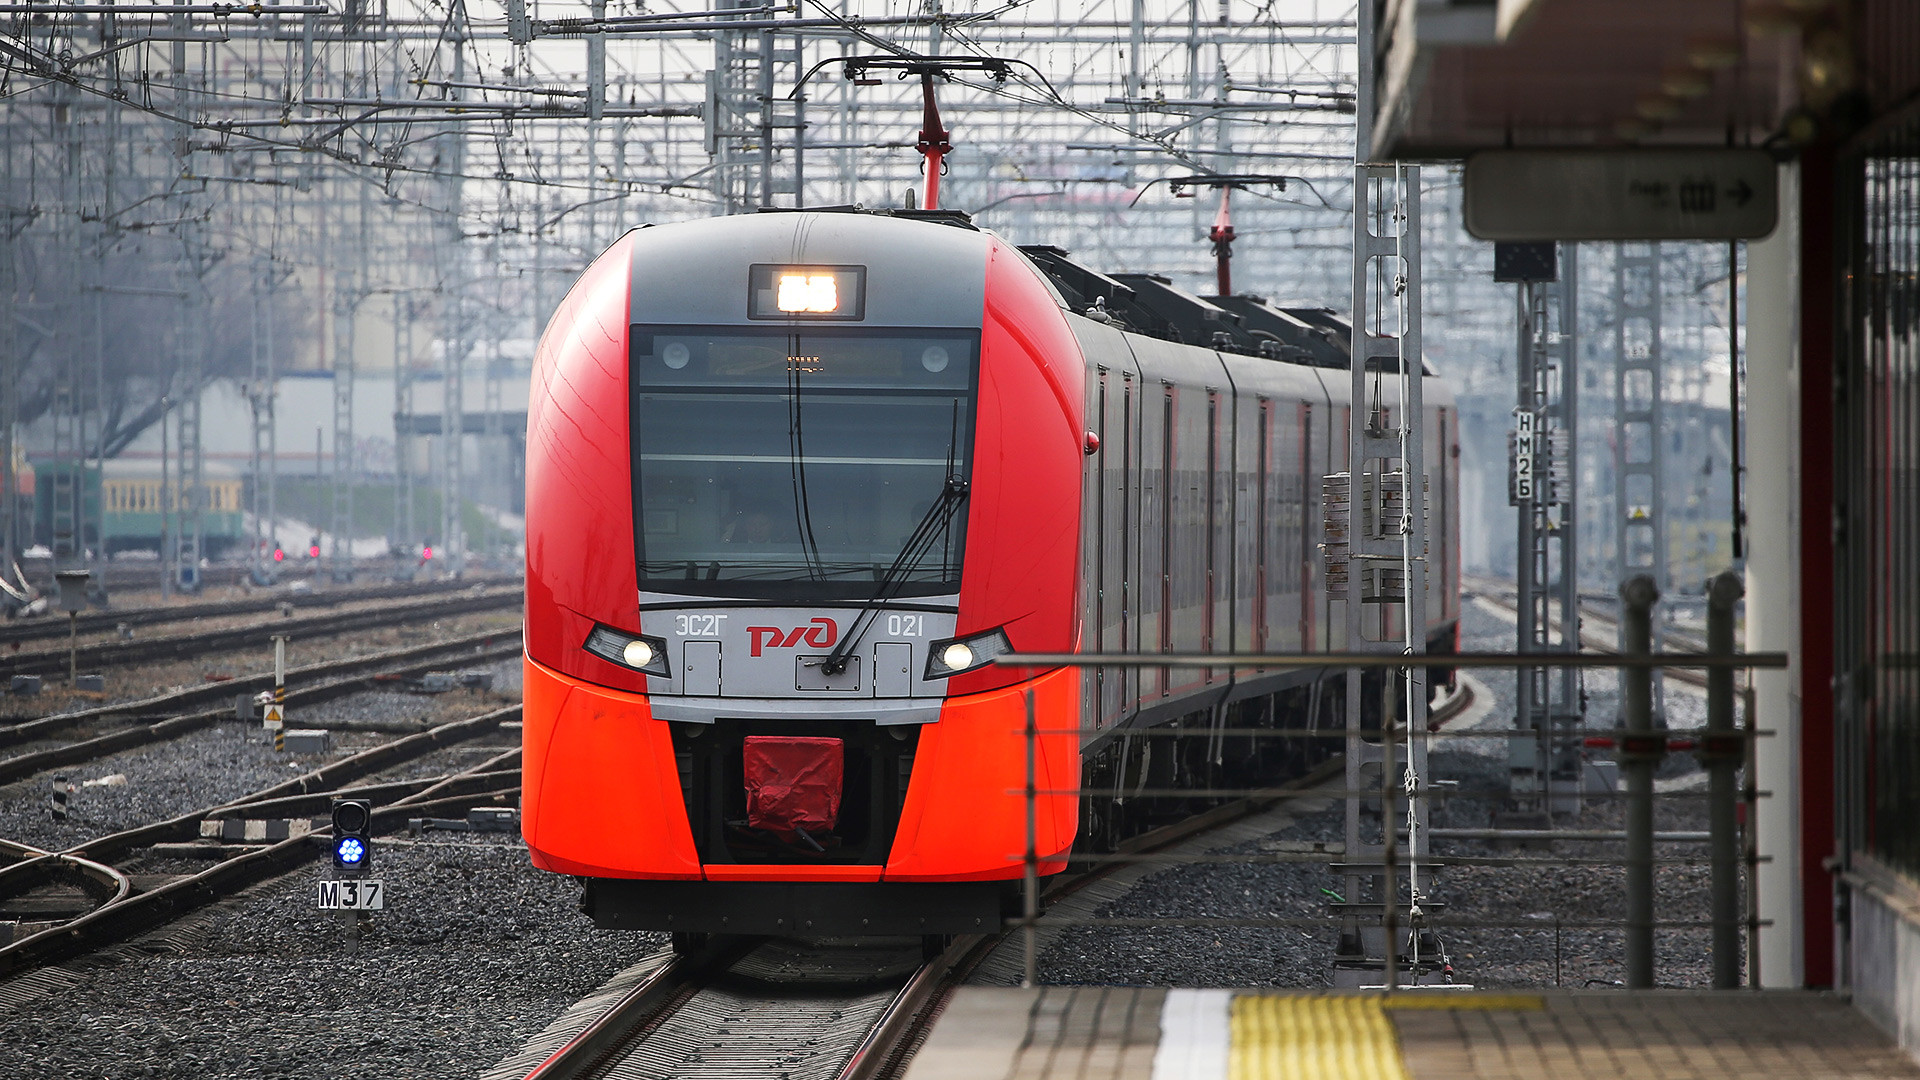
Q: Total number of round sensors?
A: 2